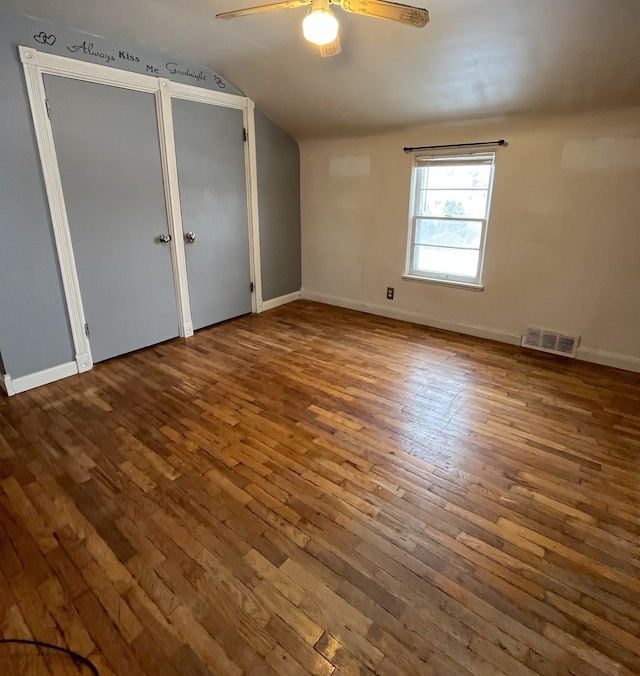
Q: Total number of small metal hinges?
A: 4